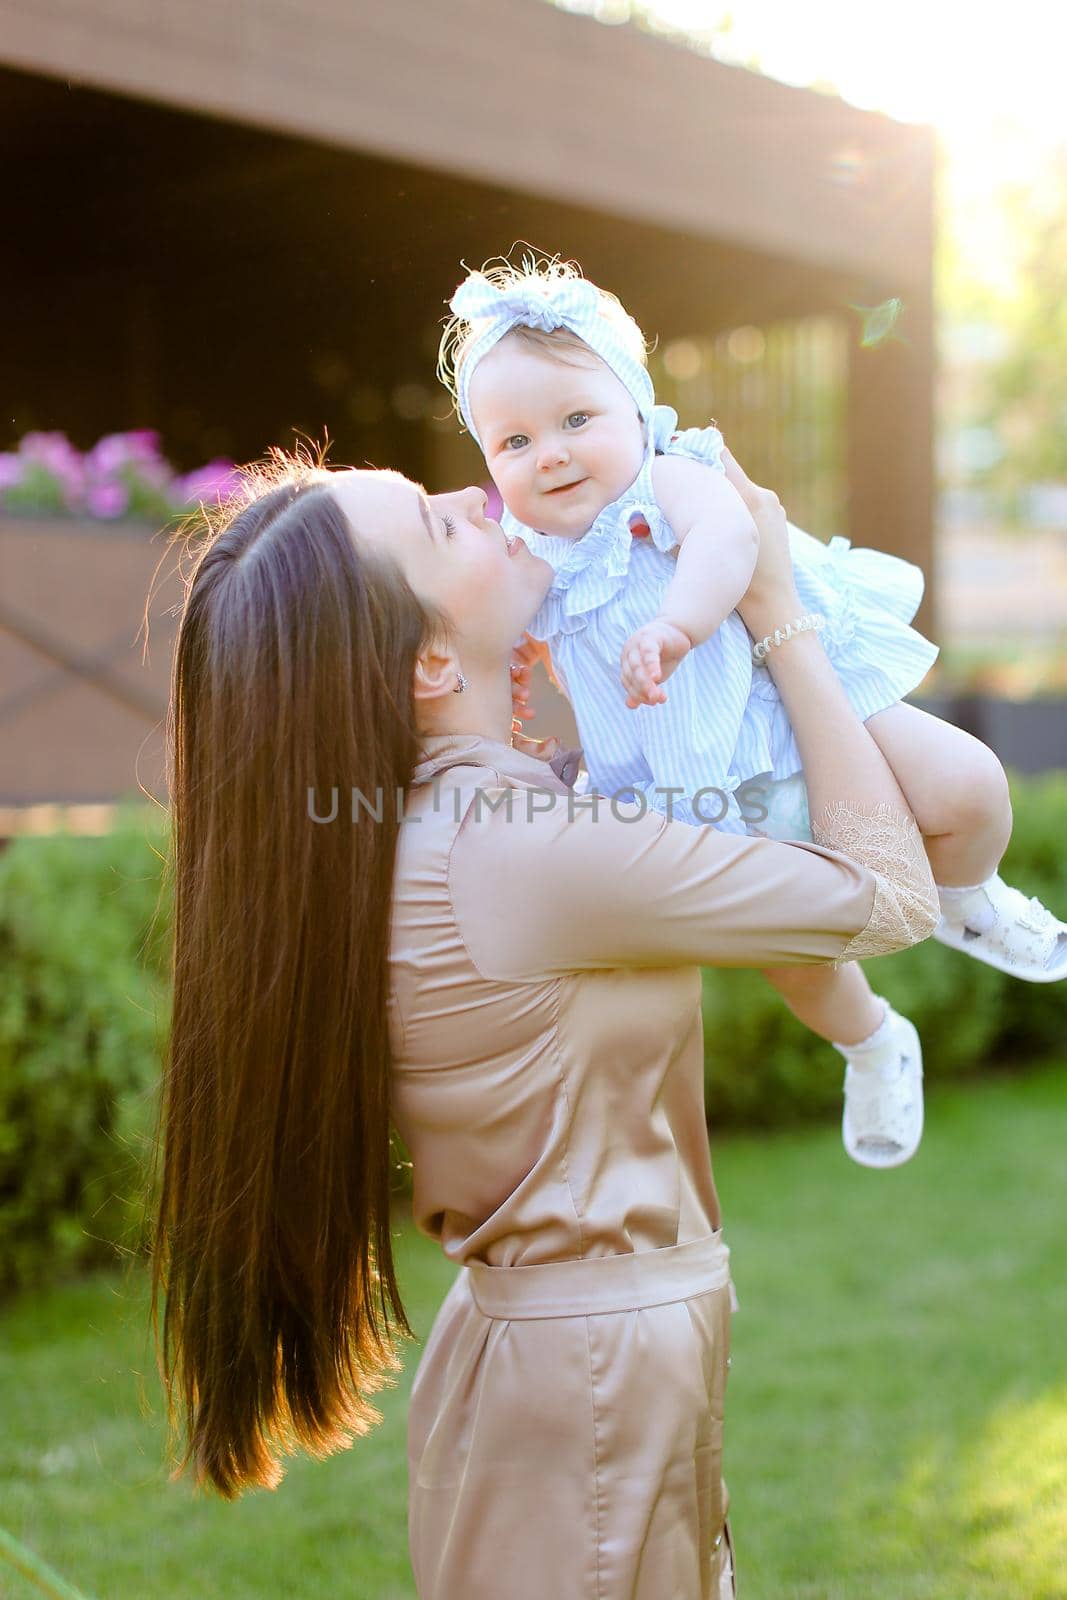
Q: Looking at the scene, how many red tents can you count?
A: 0